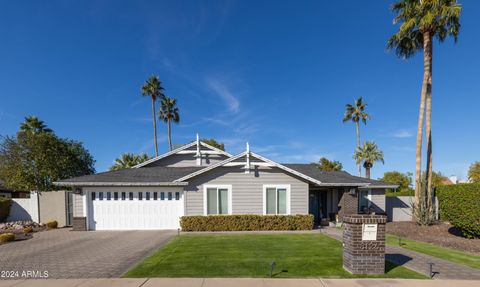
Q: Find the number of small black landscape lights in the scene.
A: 5